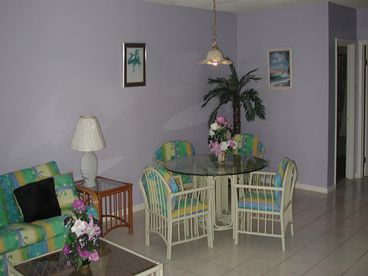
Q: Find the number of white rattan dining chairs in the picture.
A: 4